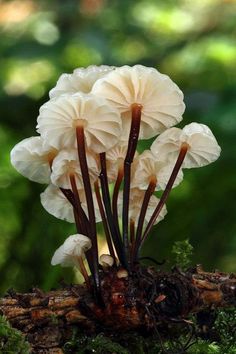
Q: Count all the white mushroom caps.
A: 11